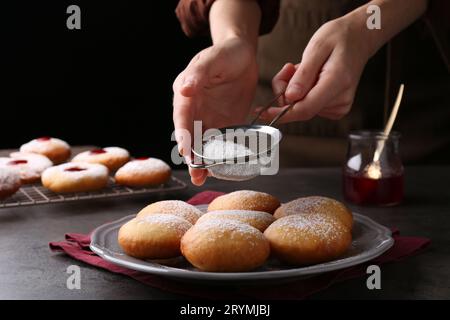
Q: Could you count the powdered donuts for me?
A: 13